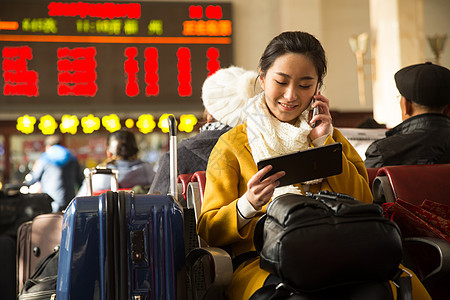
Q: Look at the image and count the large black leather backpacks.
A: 1